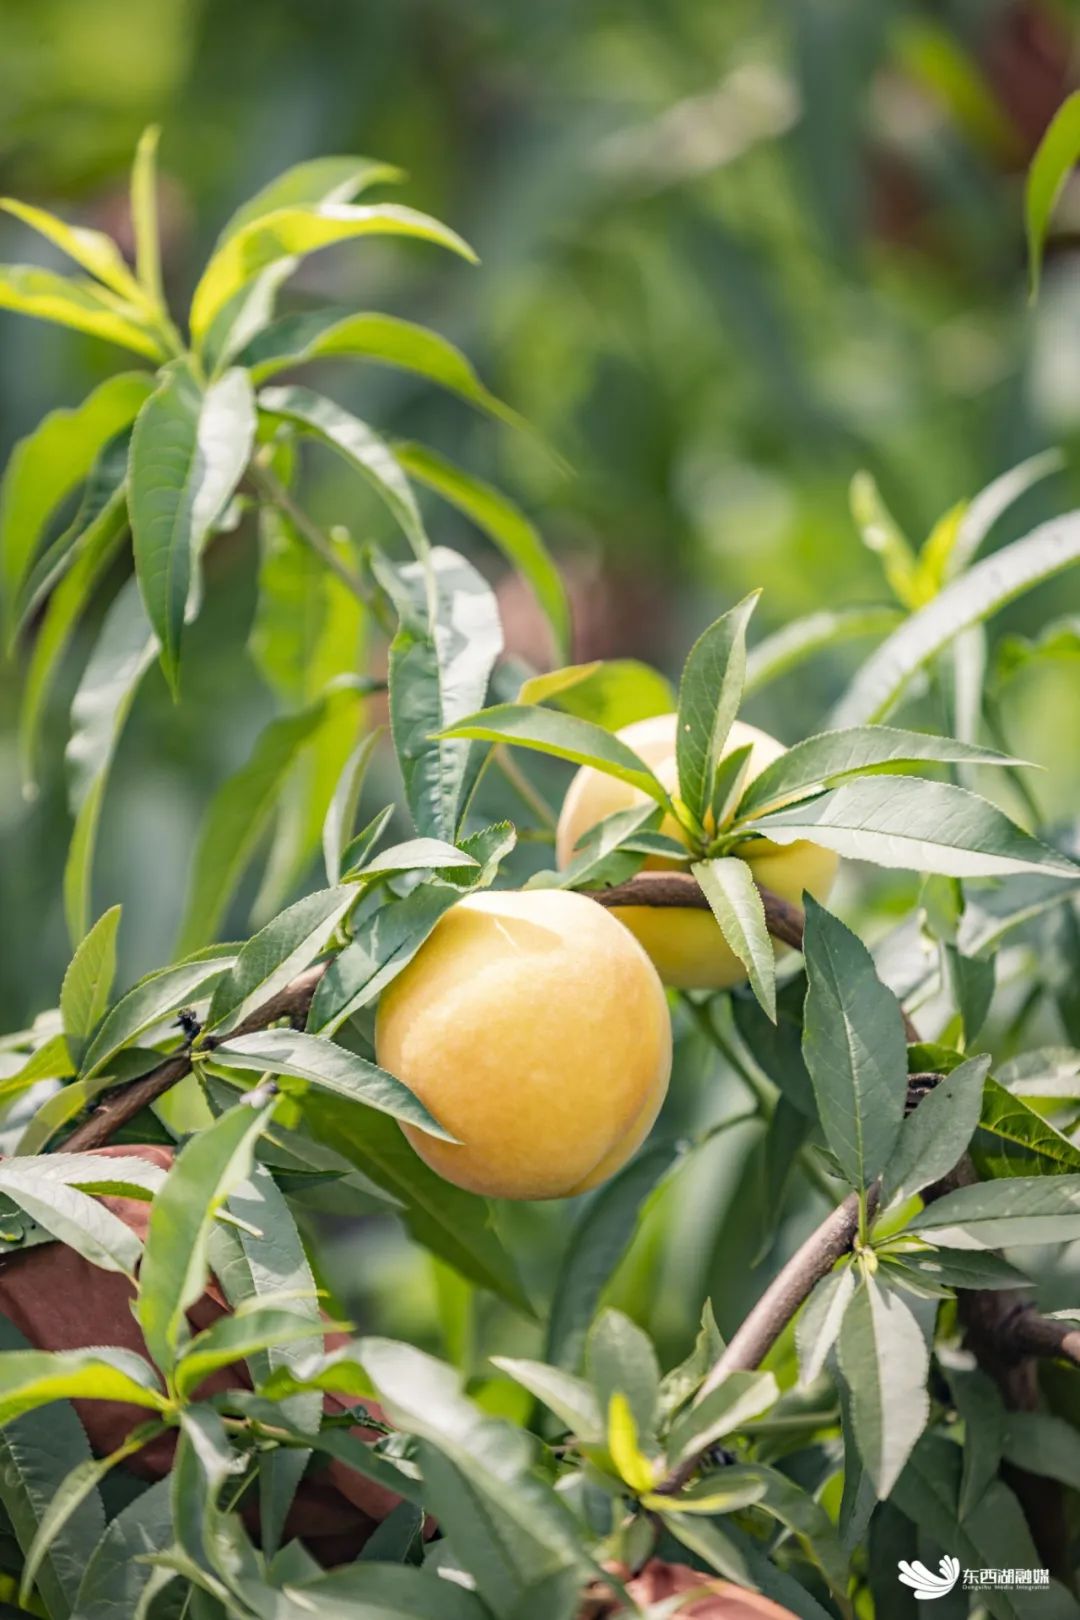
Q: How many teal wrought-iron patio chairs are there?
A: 0